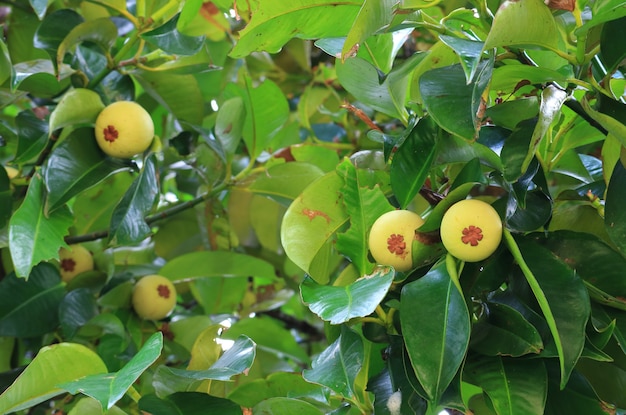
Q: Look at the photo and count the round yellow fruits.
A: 5